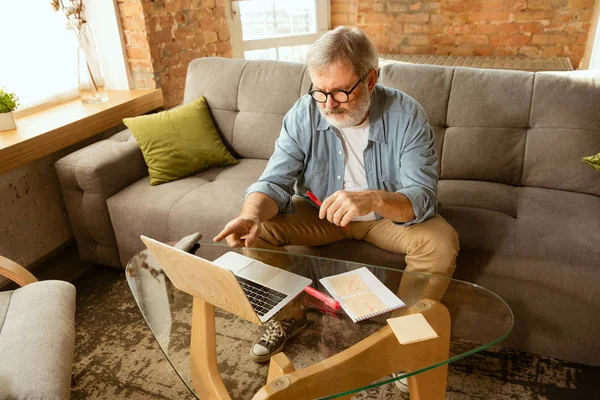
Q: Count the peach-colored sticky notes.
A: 3